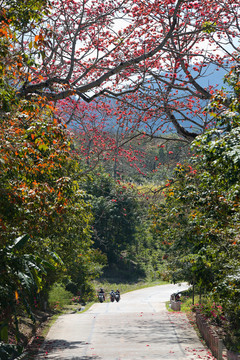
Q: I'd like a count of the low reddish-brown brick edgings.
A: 1